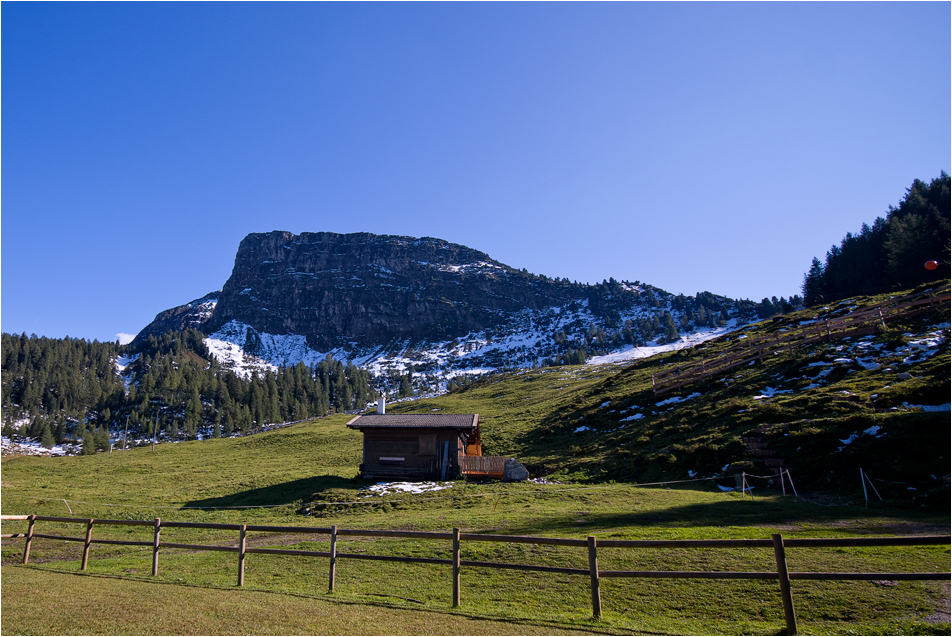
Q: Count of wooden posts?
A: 8